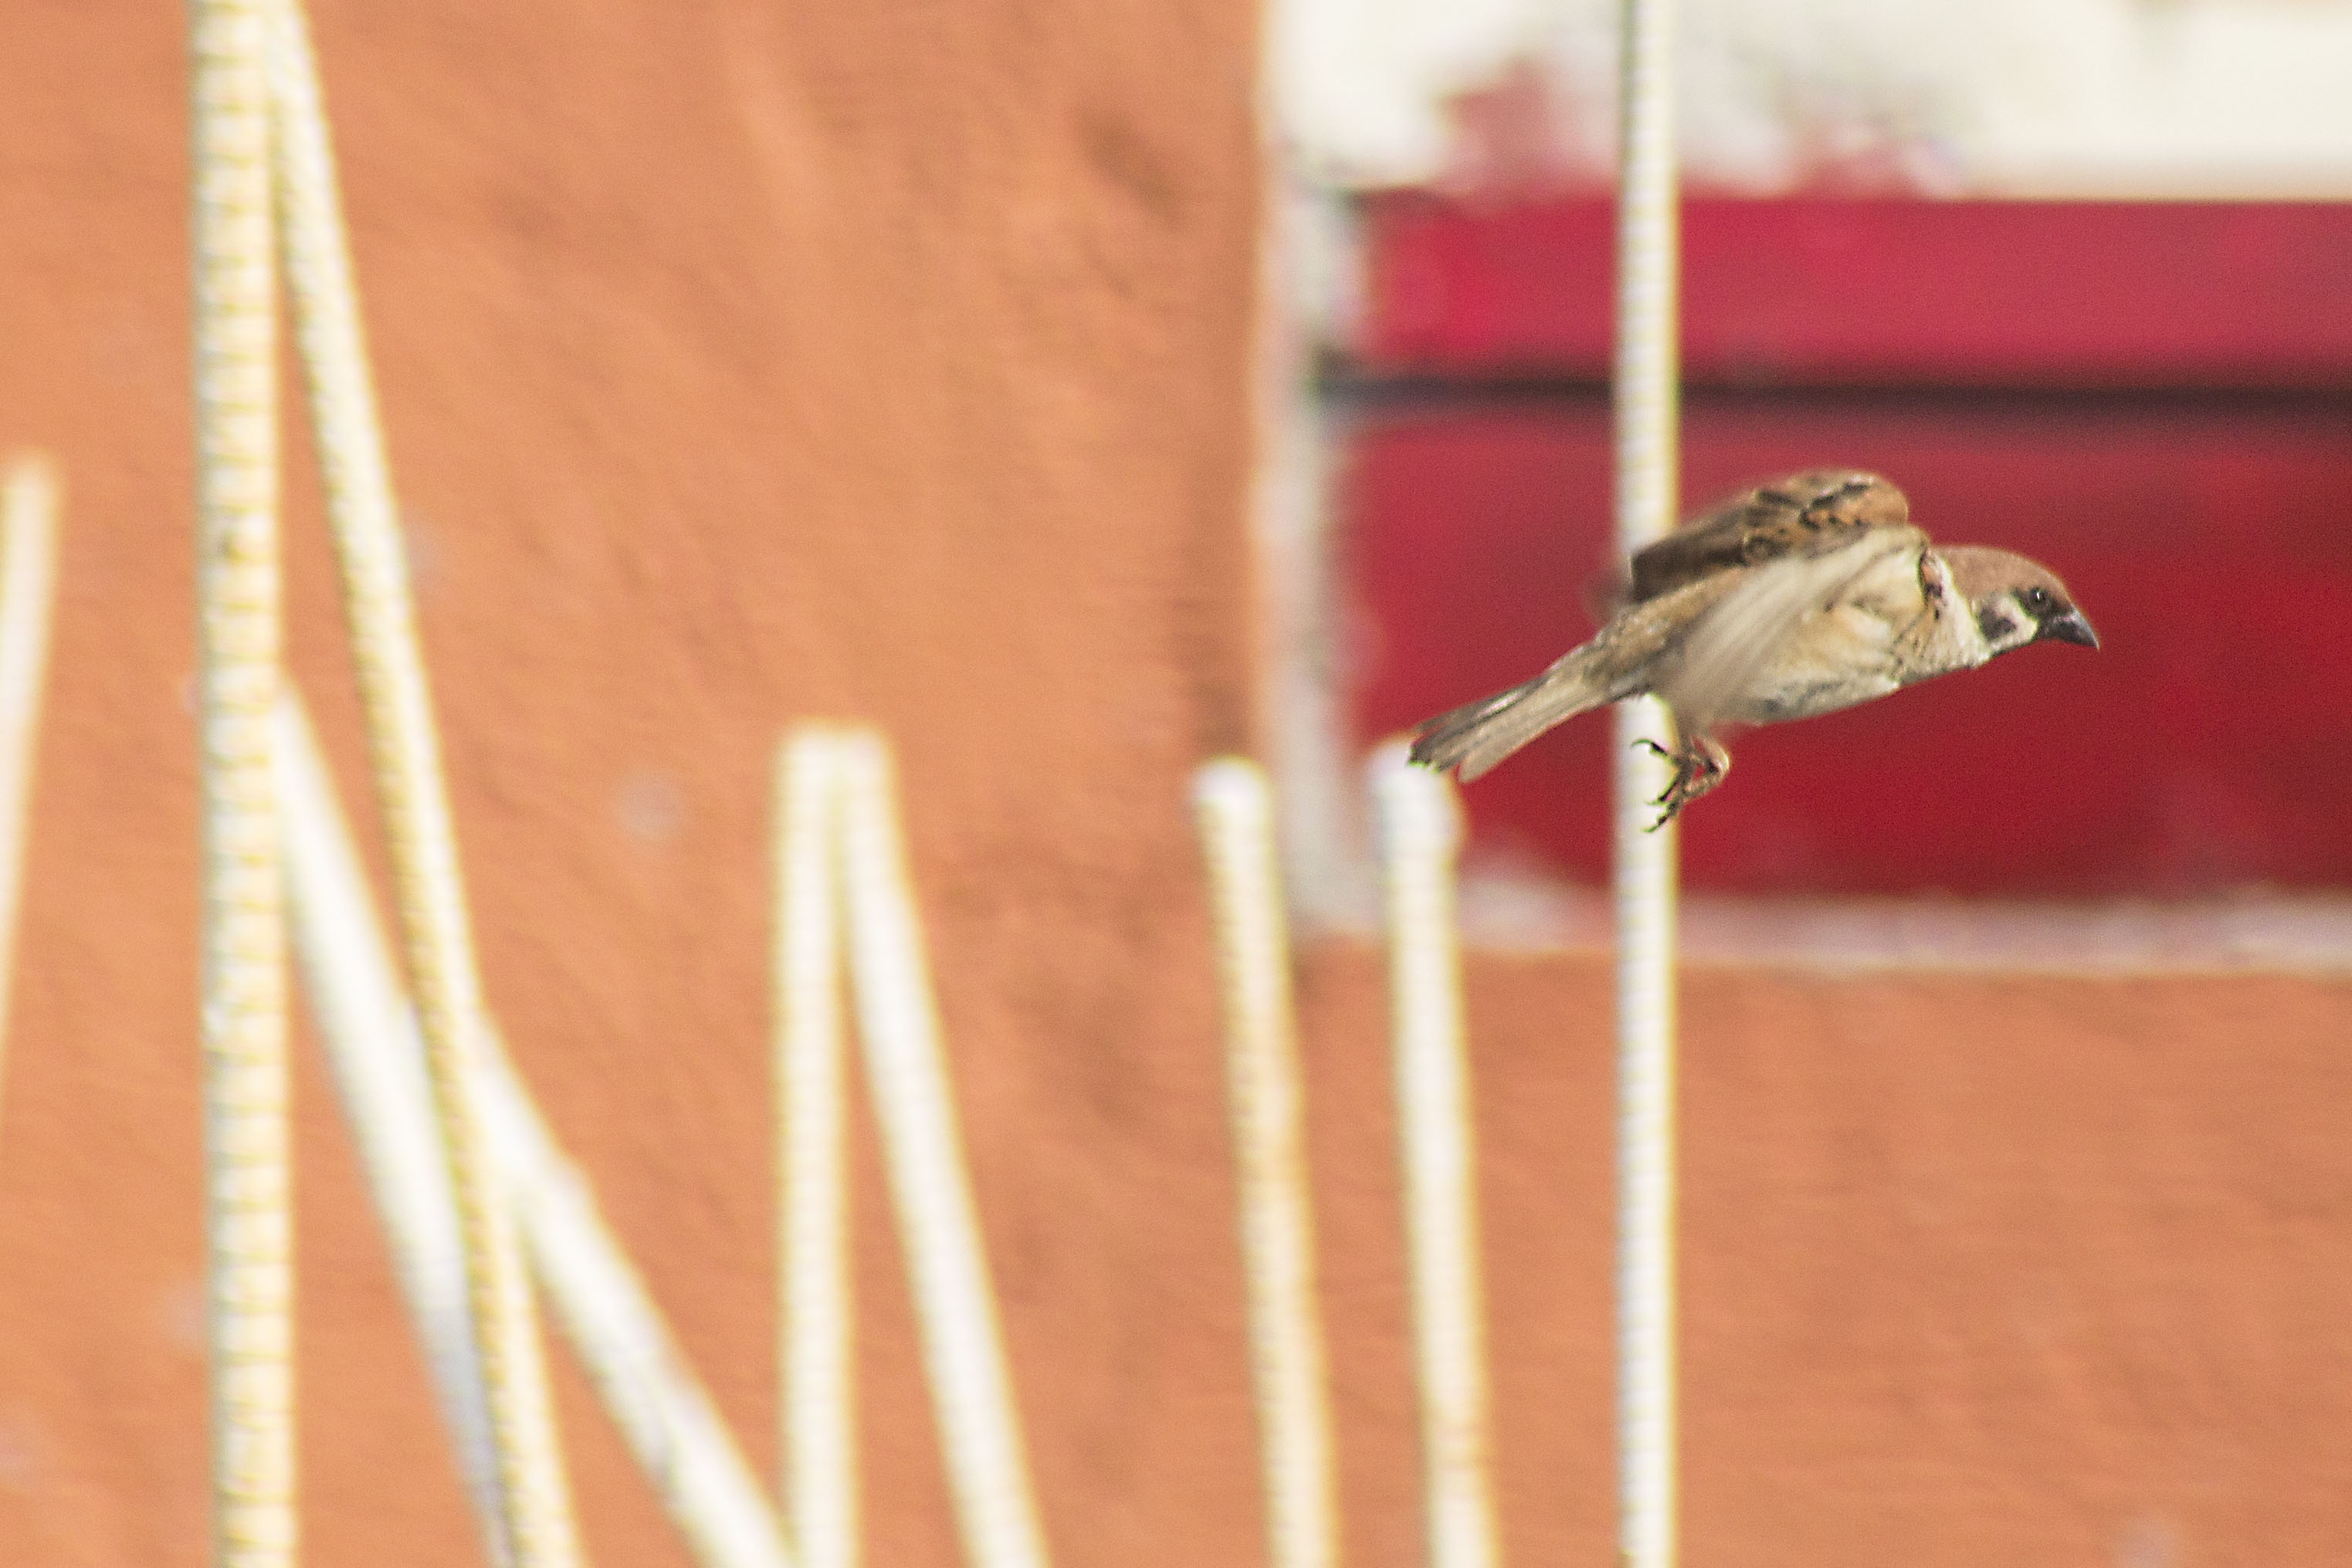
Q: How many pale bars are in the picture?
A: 10